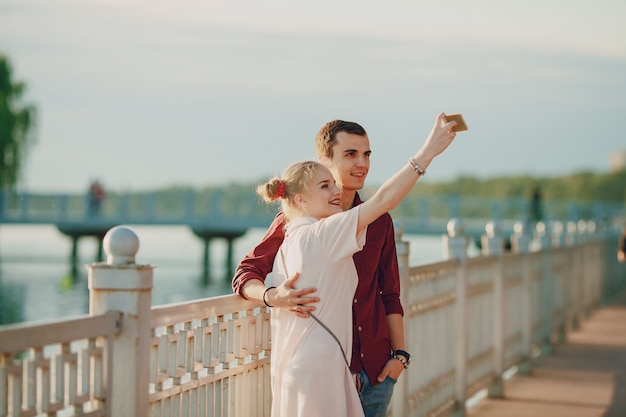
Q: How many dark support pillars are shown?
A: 4